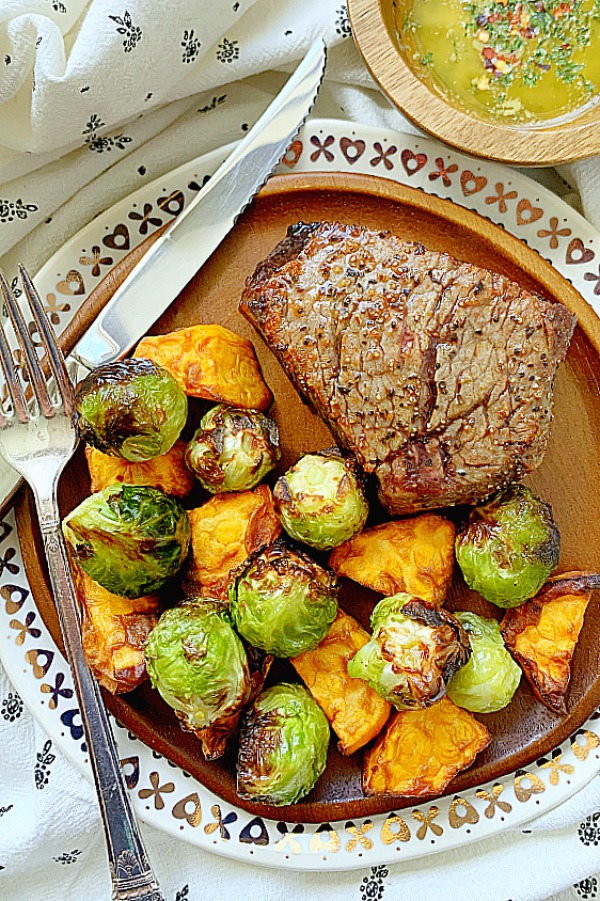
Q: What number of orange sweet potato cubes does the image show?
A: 8